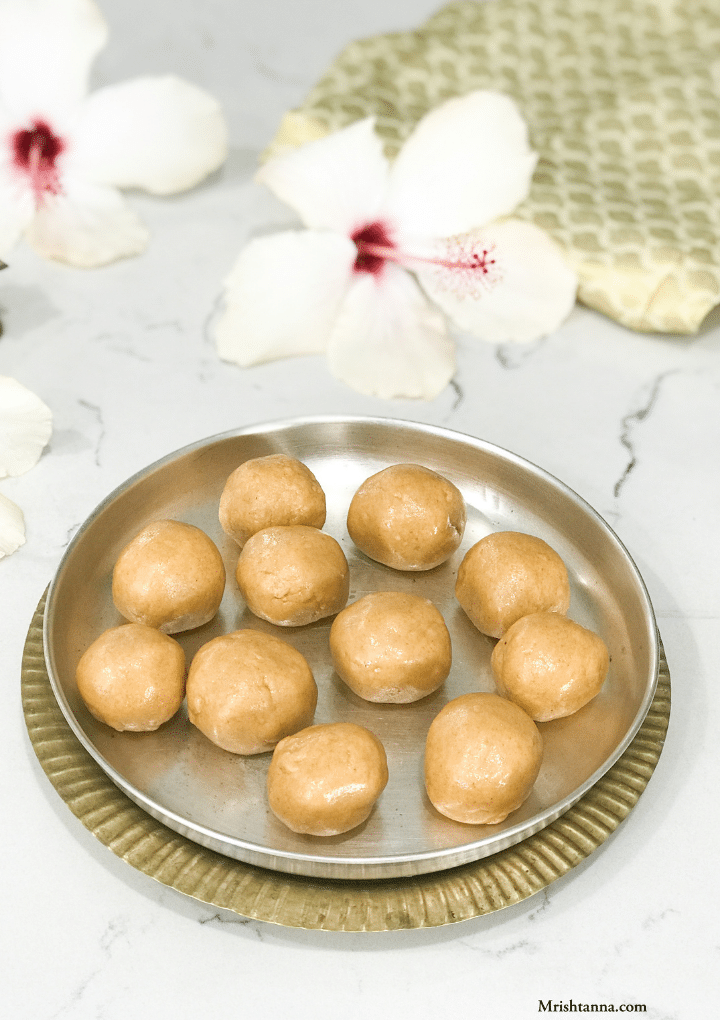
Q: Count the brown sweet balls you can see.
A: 11